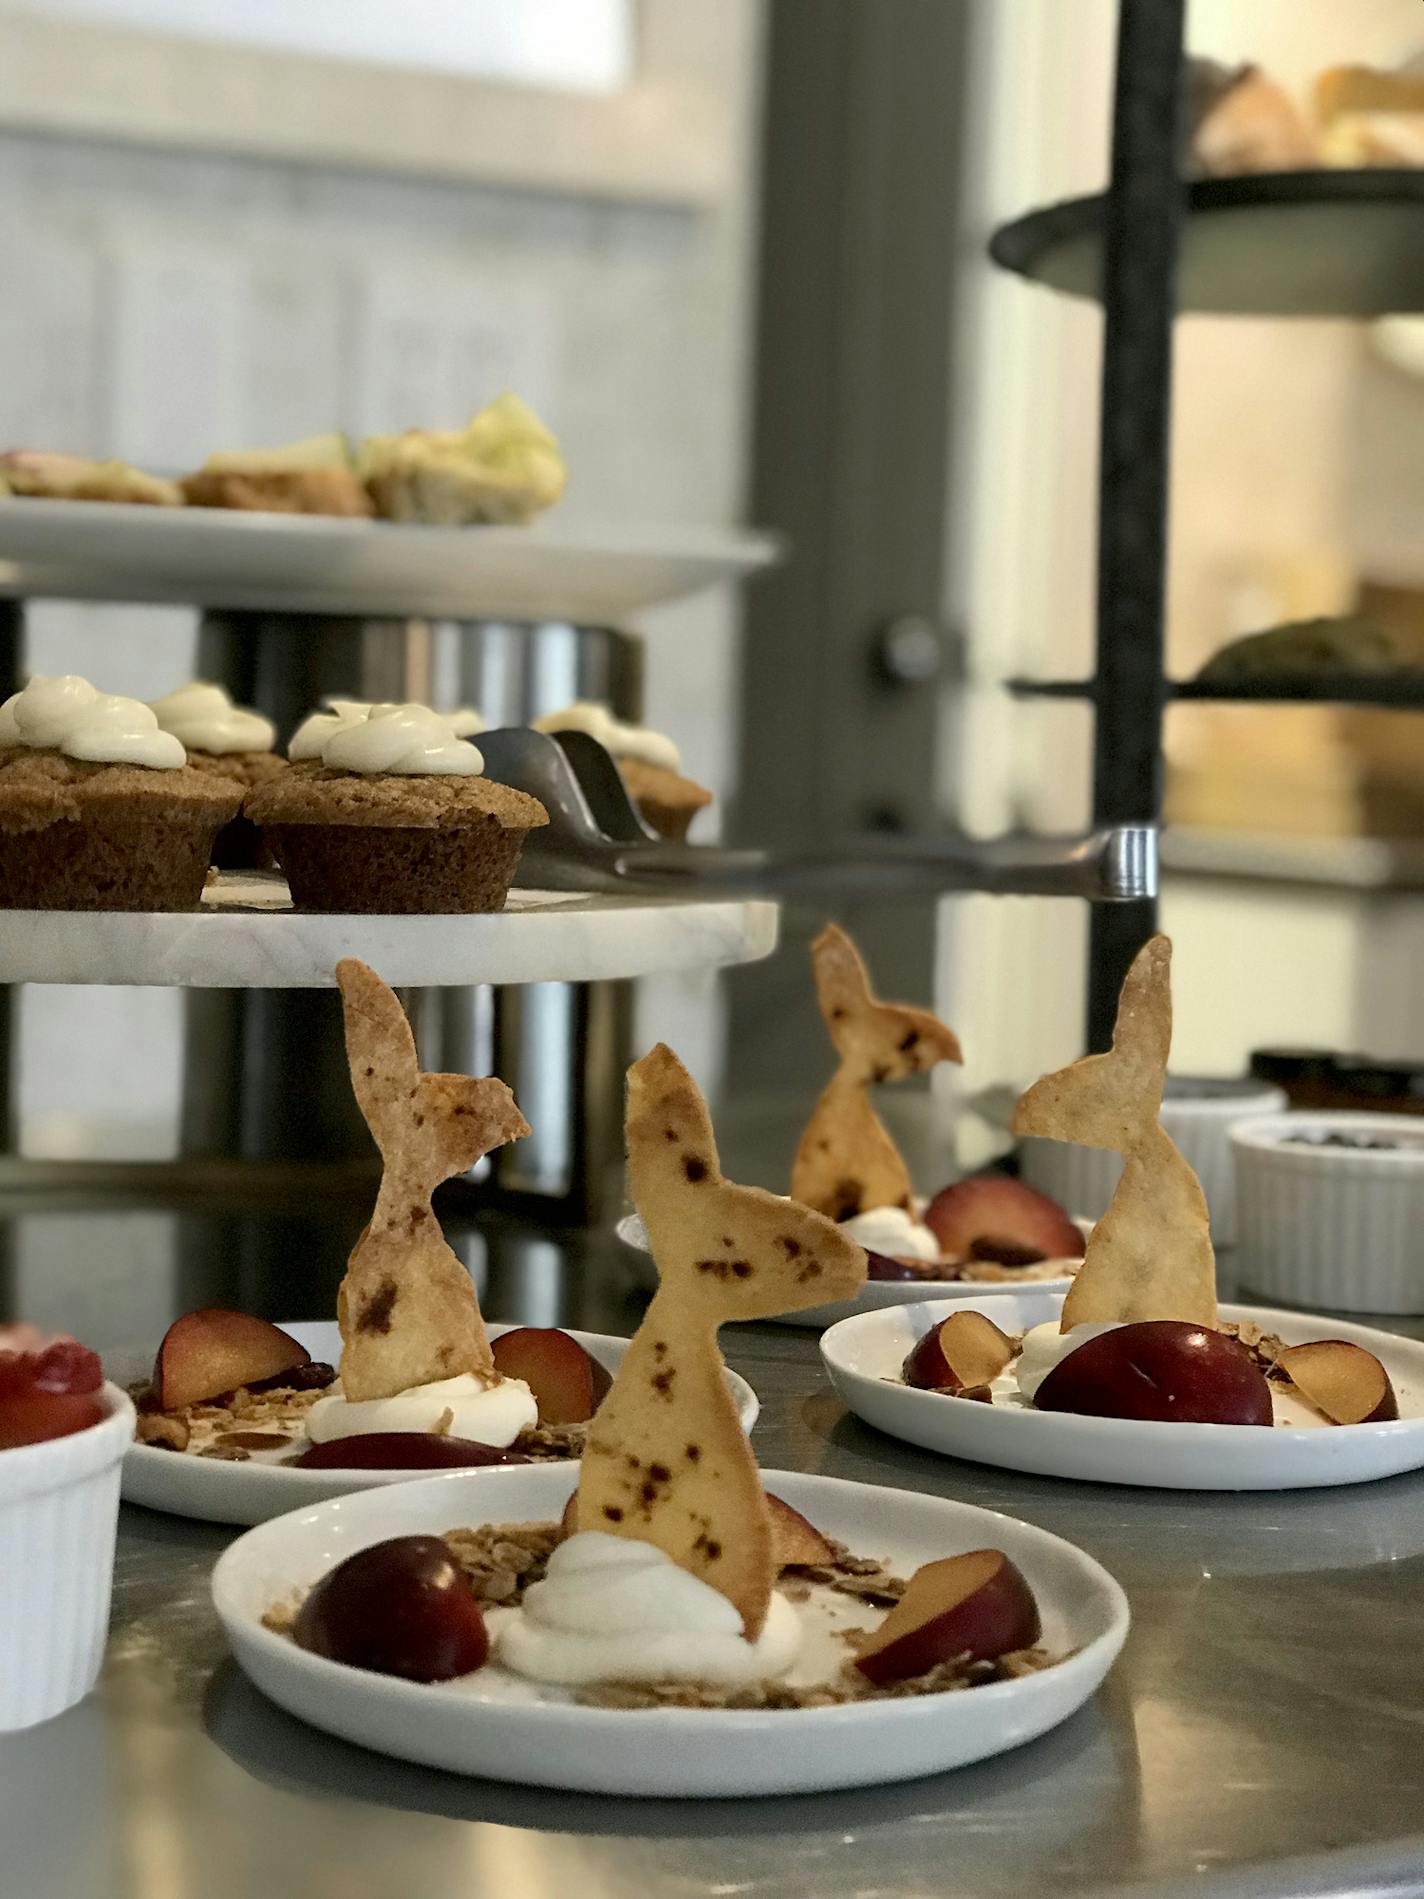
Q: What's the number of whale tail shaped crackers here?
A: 4